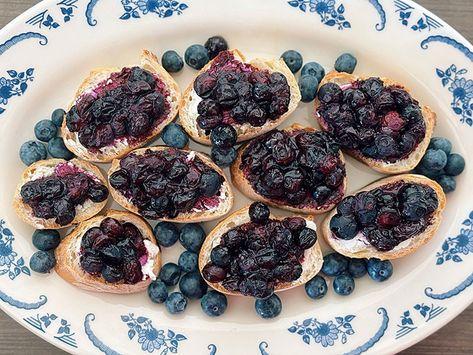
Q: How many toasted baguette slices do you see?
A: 9